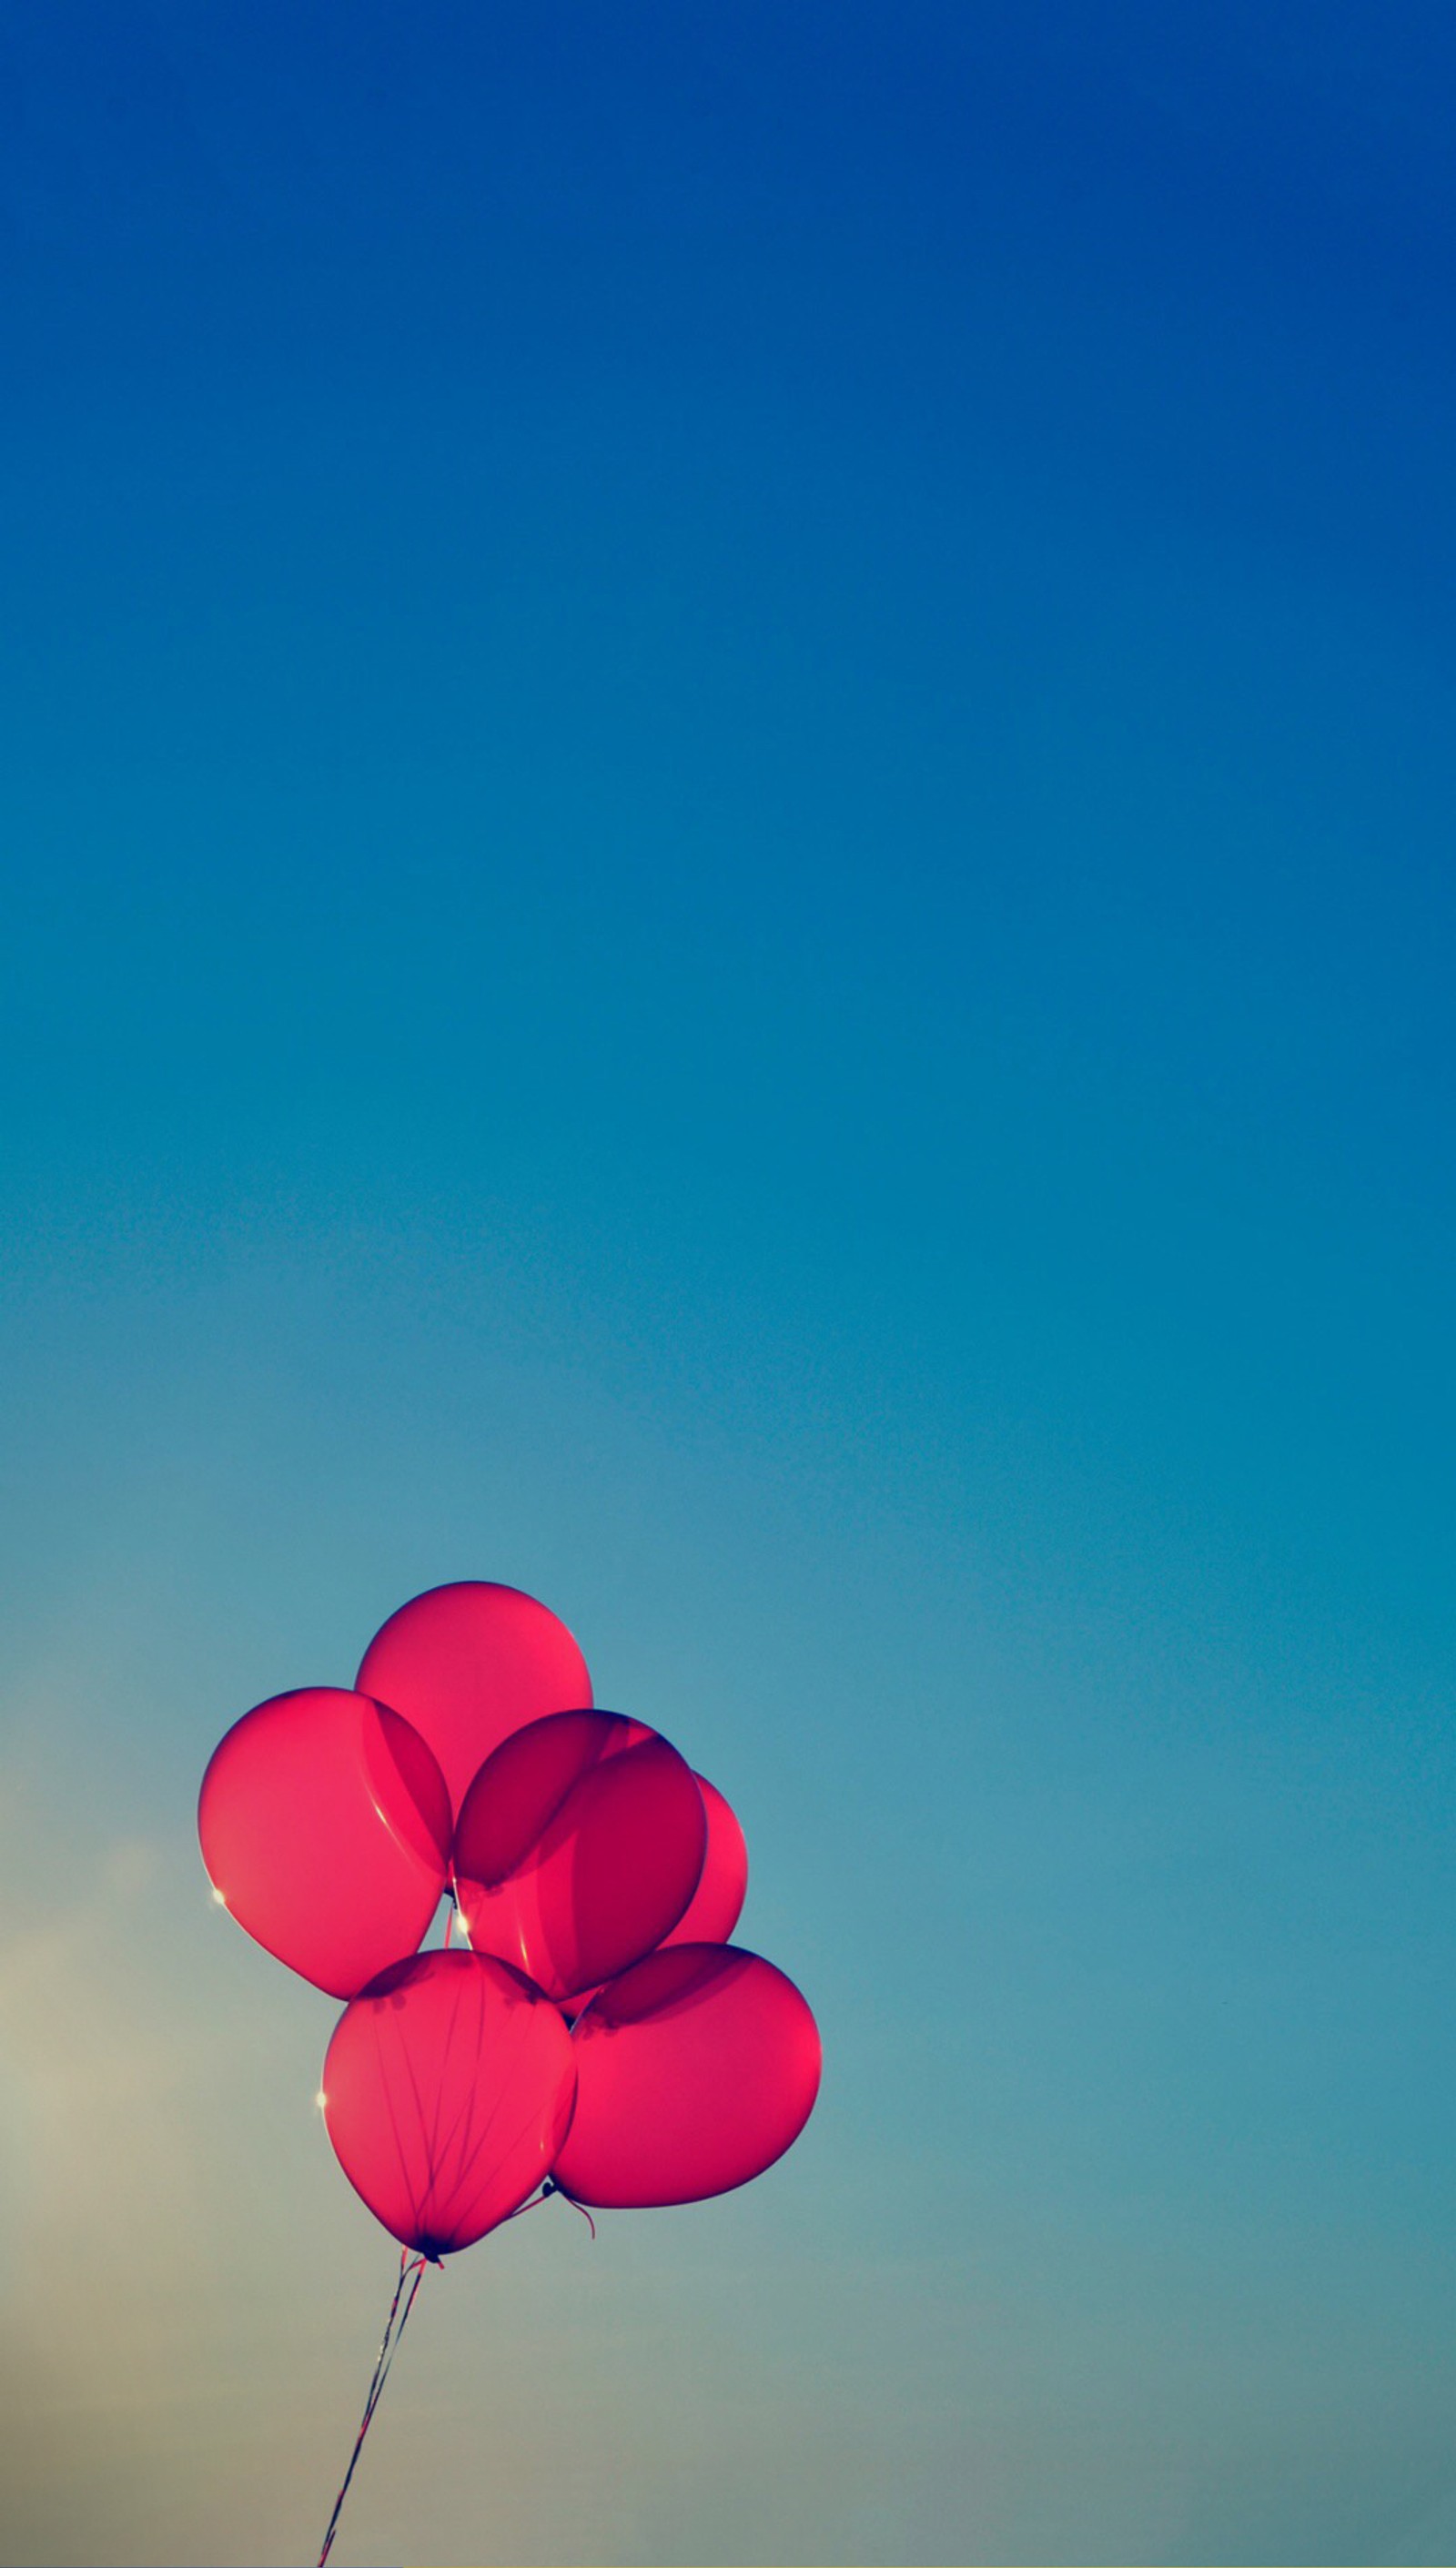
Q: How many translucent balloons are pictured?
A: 6